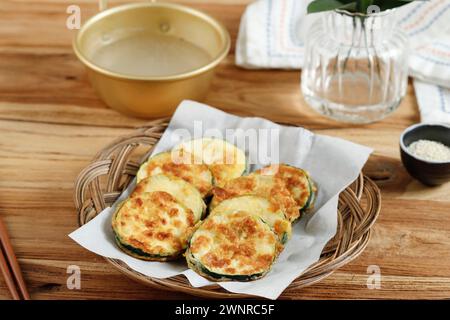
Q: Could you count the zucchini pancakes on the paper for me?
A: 8